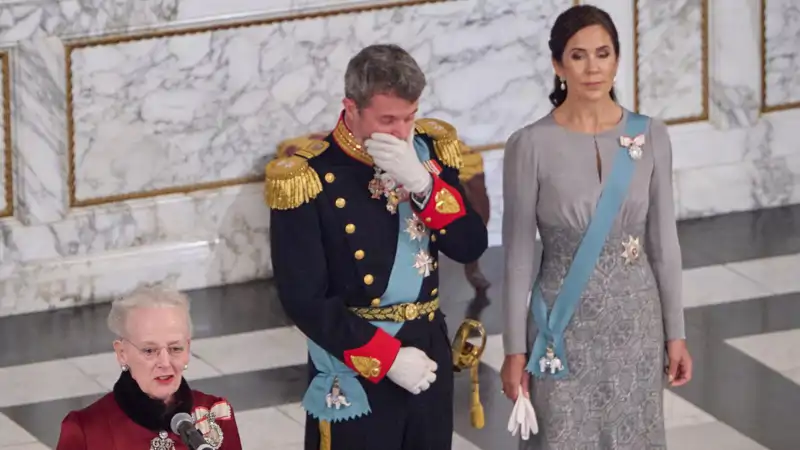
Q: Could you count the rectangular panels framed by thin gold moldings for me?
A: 4